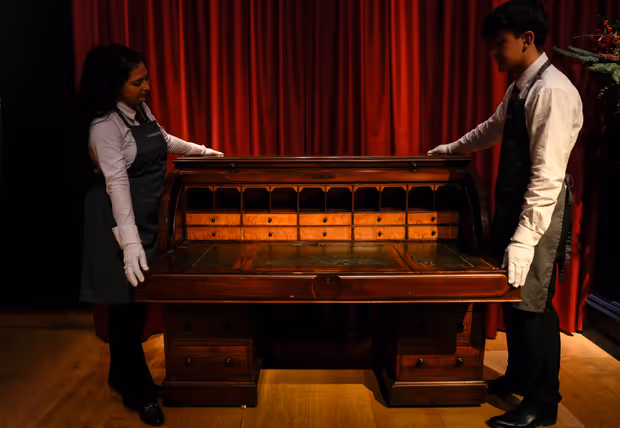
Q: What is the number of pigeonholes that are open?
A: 10